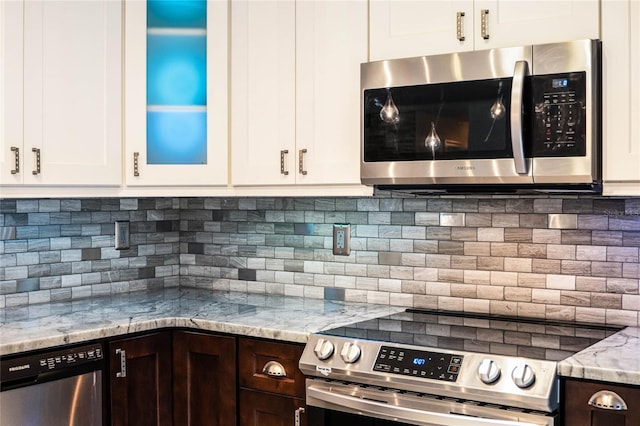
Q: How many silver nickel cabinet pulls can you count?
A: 11